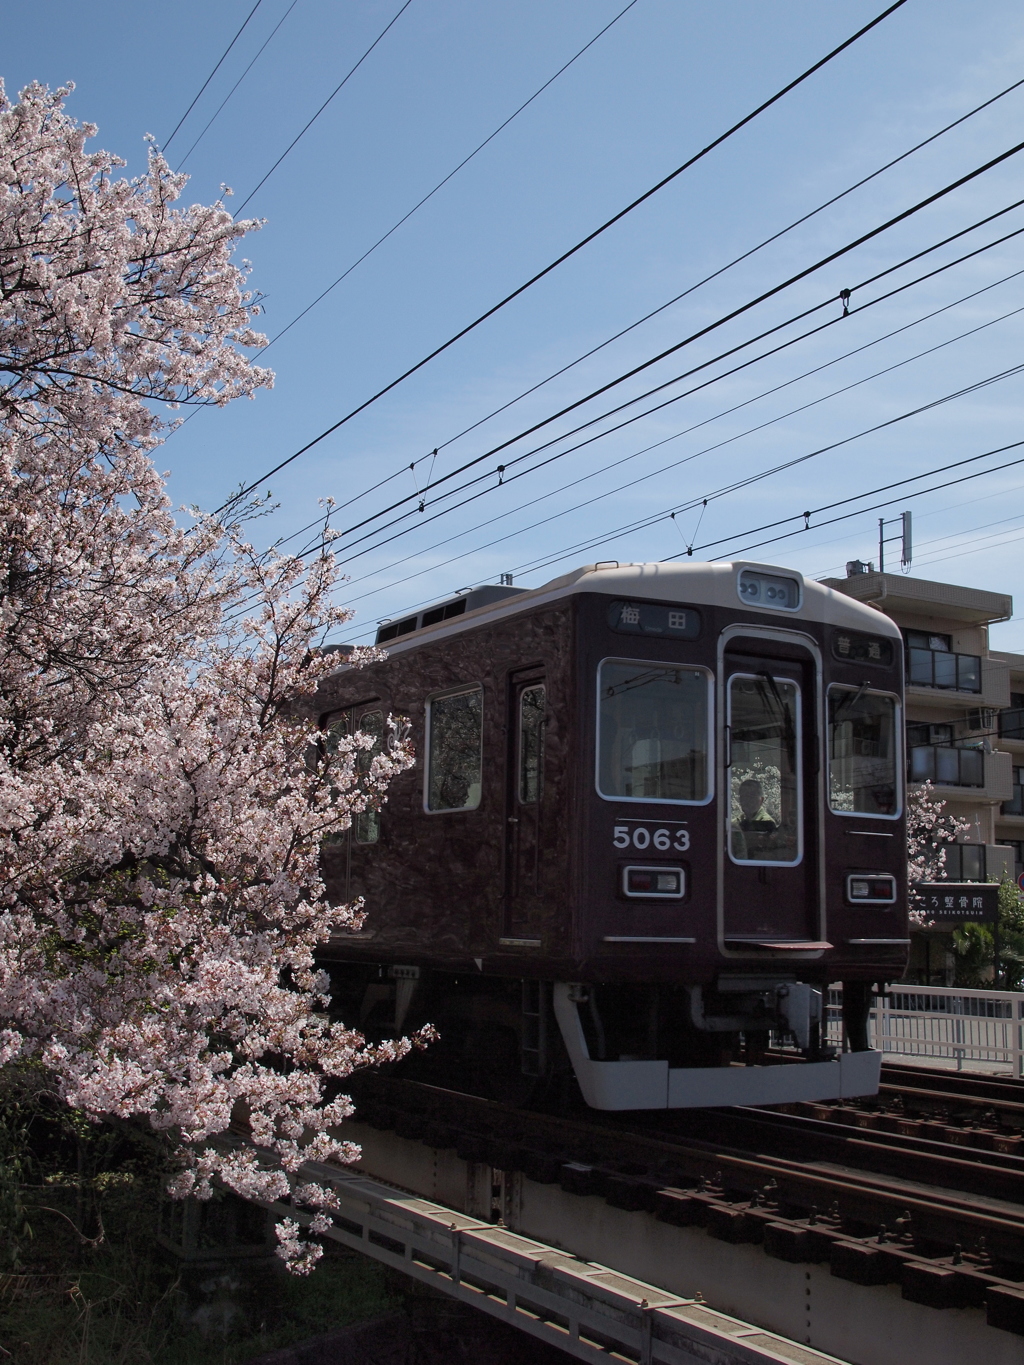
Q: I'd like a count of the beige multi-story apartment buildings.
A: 1